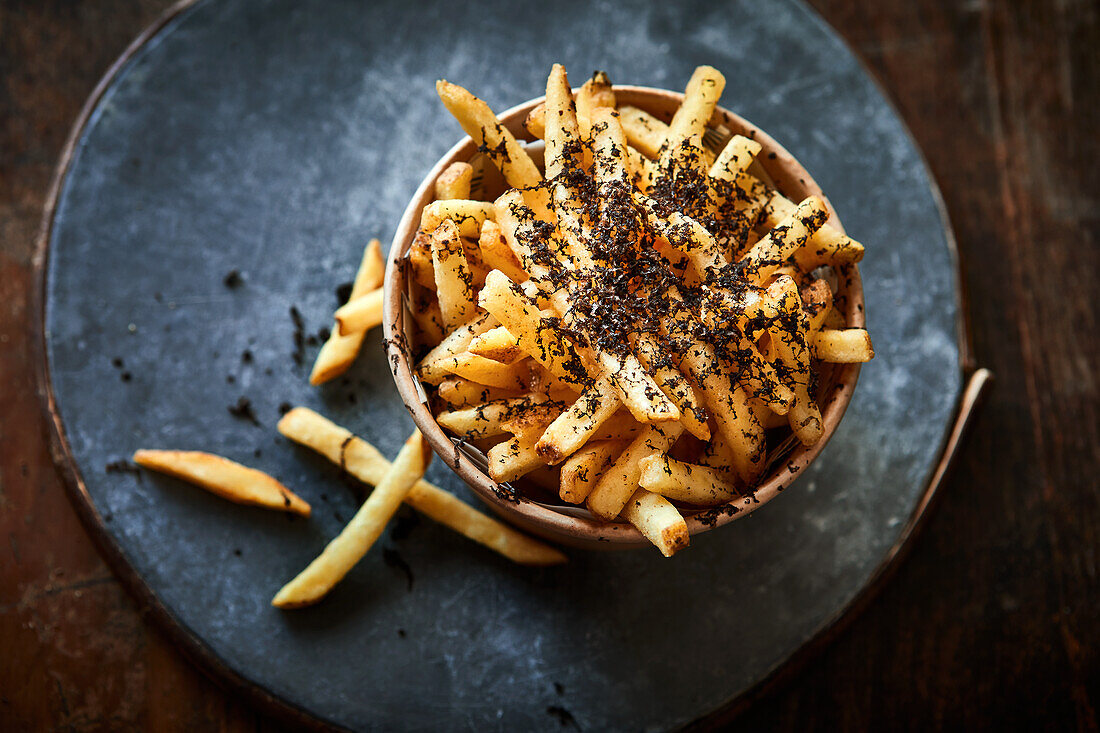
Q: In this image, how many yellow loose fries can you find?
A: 5